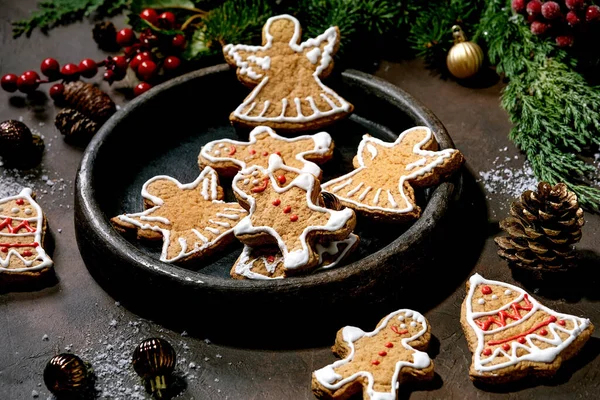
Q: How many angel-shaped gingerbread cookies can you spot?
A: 3